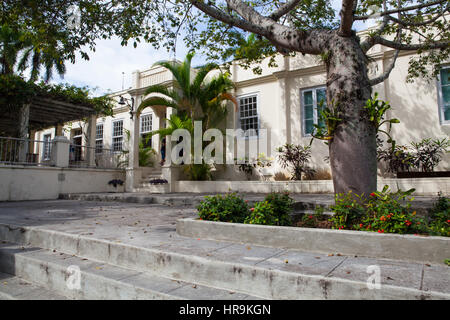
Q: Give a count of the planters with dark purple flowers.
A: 2